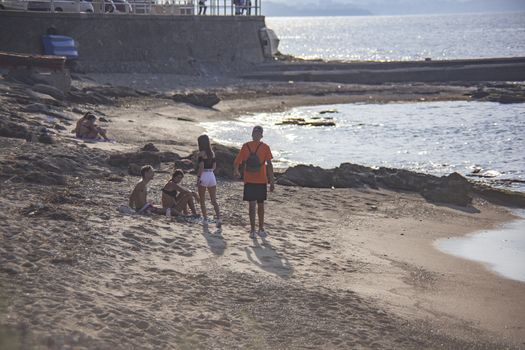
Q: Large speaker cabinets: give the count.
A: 0